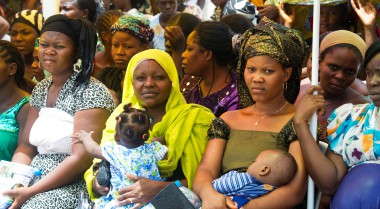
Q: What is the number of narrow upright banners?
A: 0